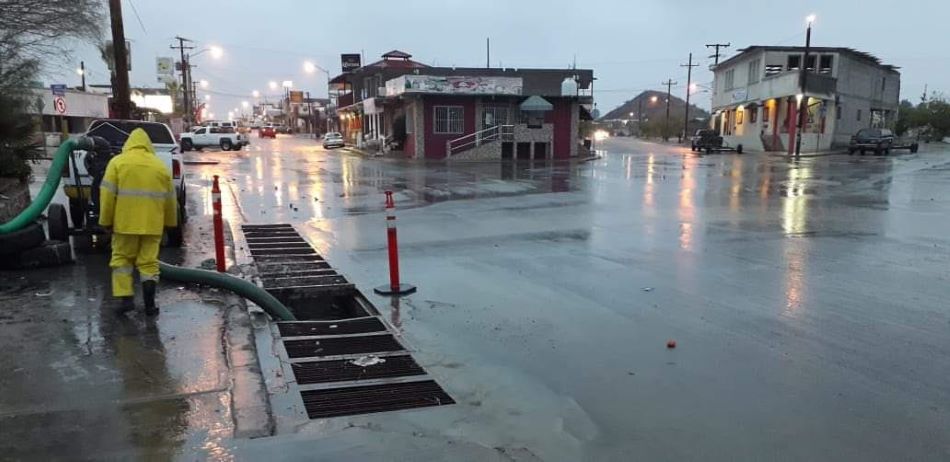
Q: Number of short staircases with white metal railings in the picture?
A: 1